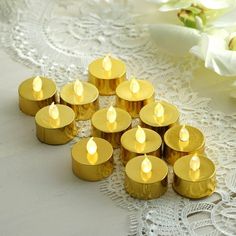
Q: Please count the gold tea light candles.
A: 12